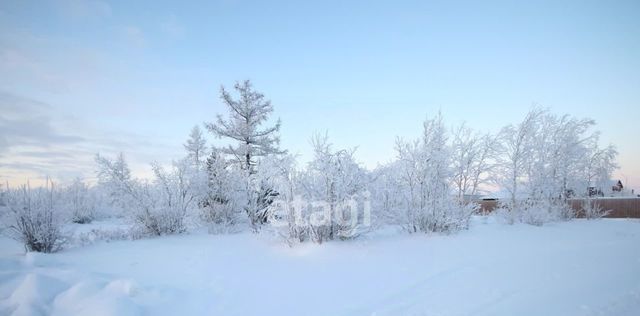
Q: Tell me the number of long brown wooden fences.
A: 1